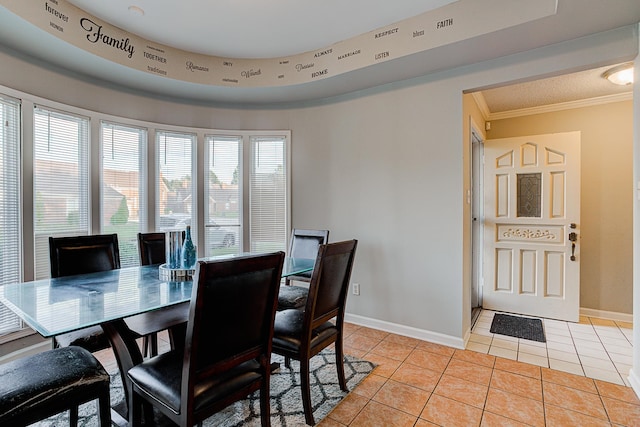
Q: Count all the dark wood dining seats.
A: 6